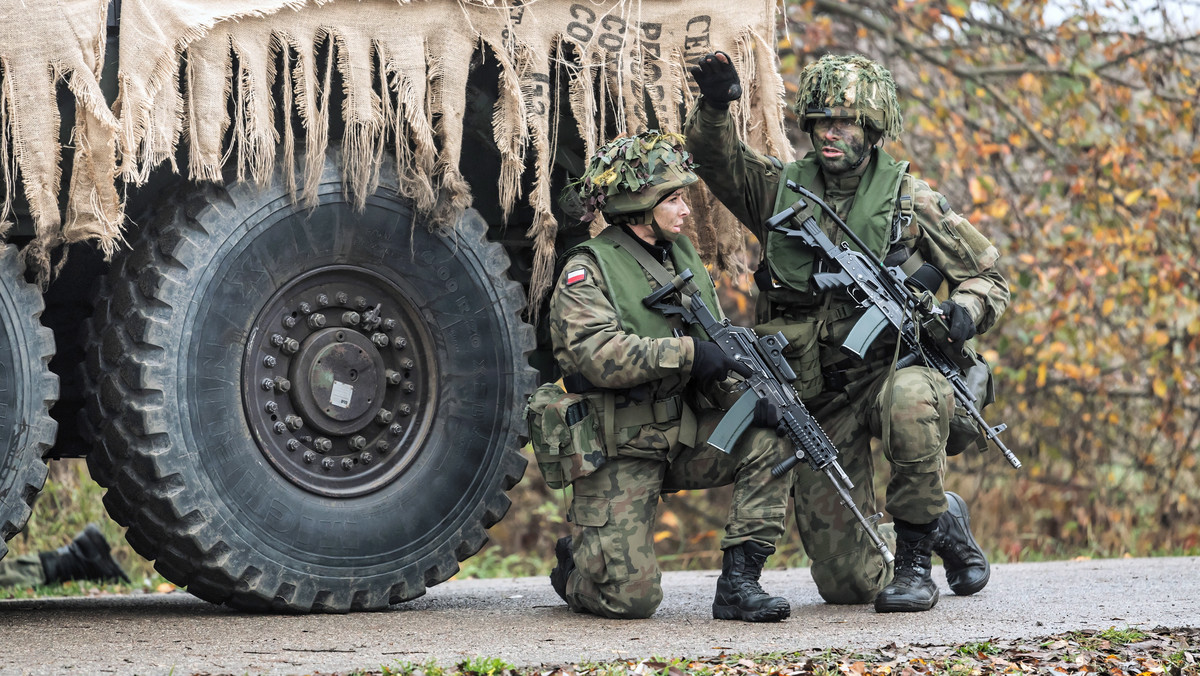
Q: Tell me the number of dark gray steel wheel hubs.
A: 1